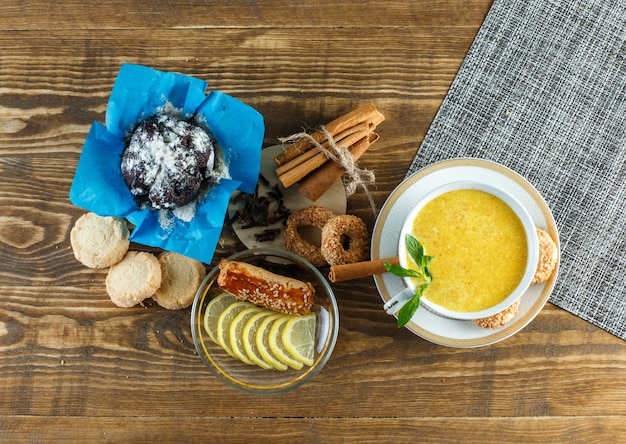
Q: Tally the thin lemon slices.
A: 7